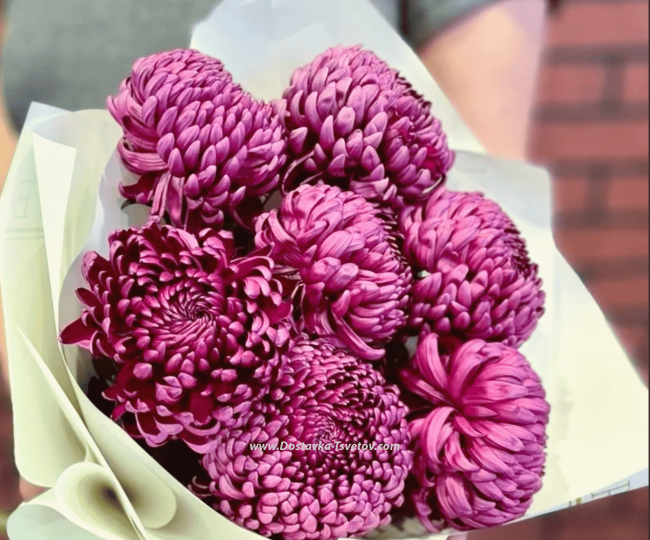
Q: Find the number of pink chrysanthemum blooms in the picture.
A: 7